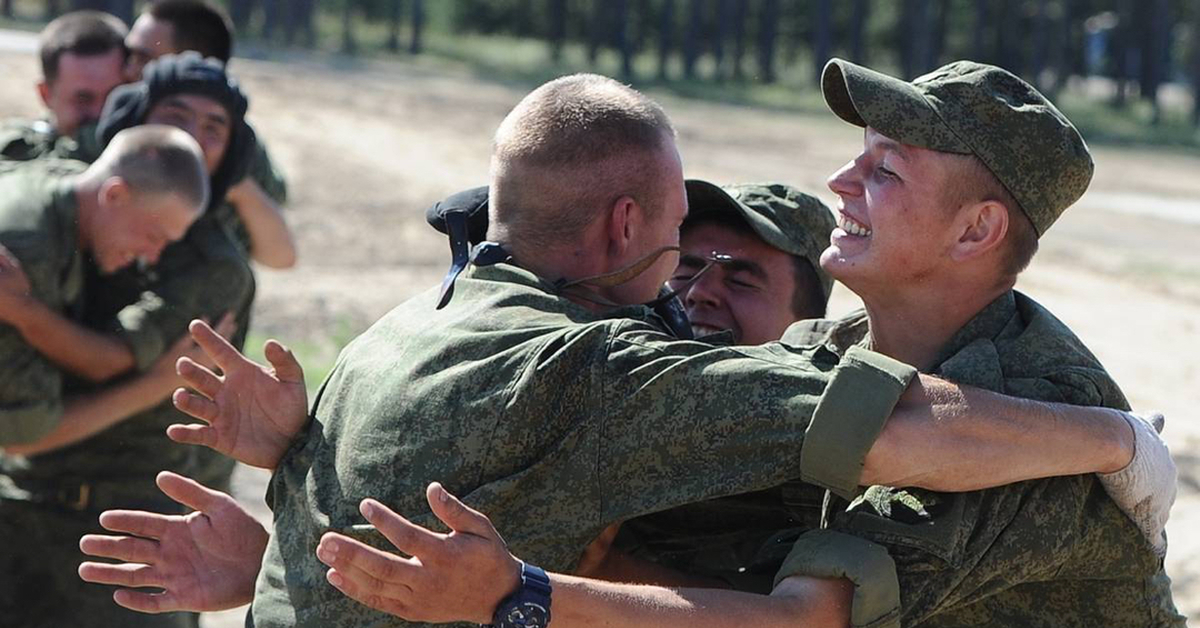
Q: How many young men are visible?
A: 7